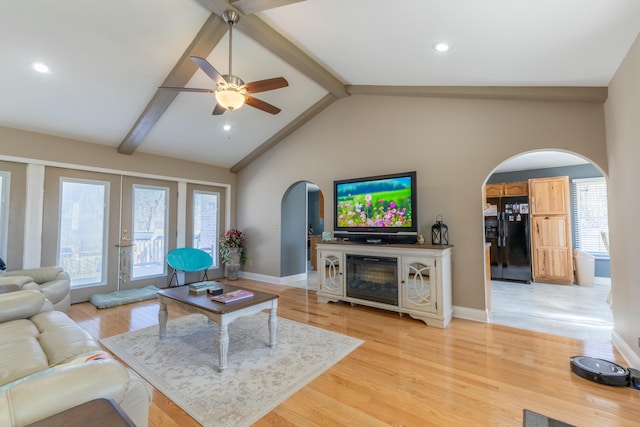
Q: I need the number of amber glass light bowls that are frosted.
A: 1